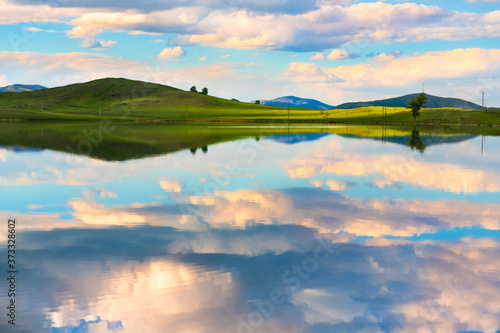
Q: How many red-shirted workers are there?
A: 0